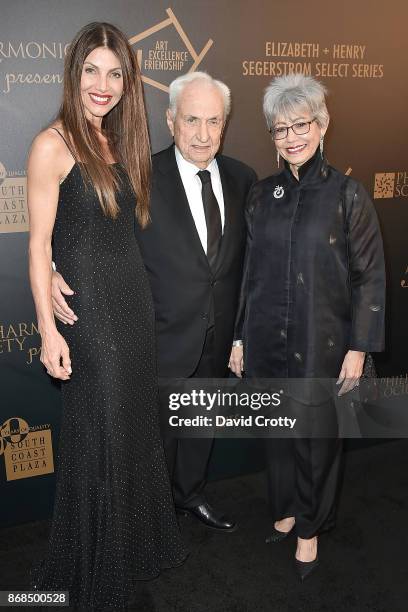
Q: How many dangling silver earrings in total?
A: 2